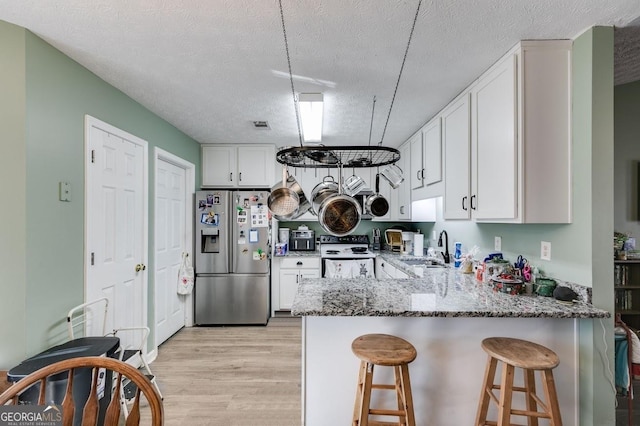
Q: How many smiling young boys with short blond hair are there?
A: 0